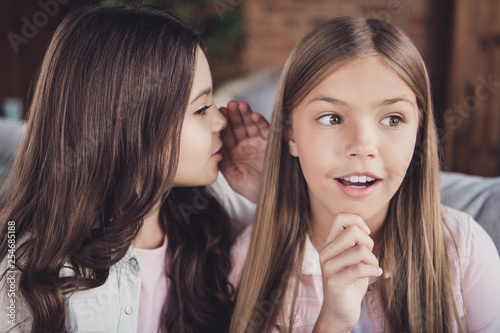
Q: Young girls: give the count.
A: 2